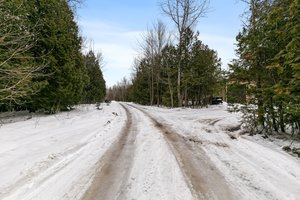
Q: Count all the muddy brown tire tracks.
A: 2